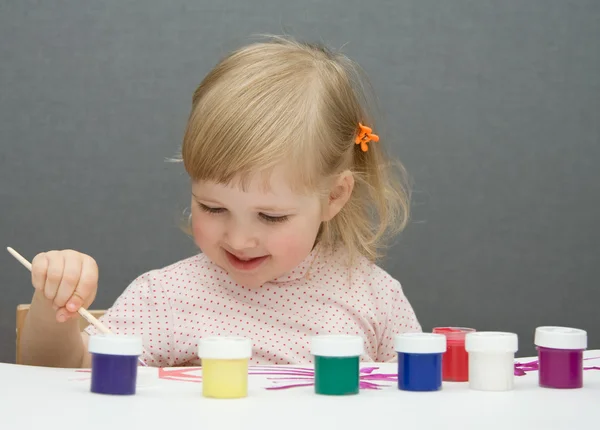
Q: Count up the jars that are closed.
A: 6